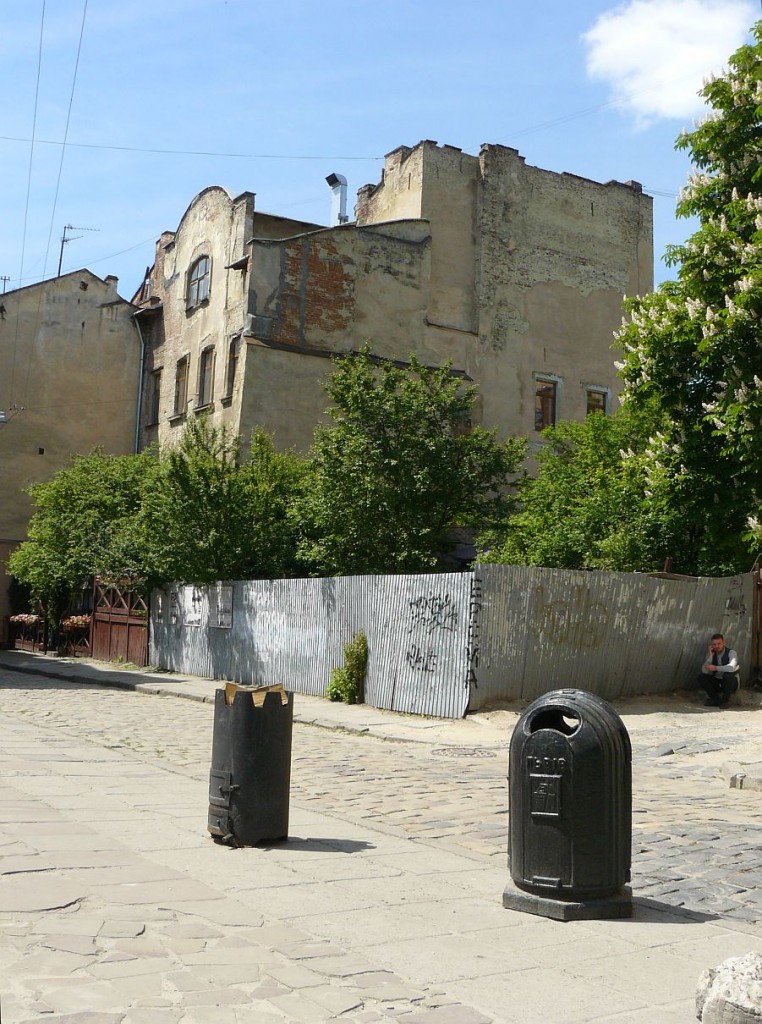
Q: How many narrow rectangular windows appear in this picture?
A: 6